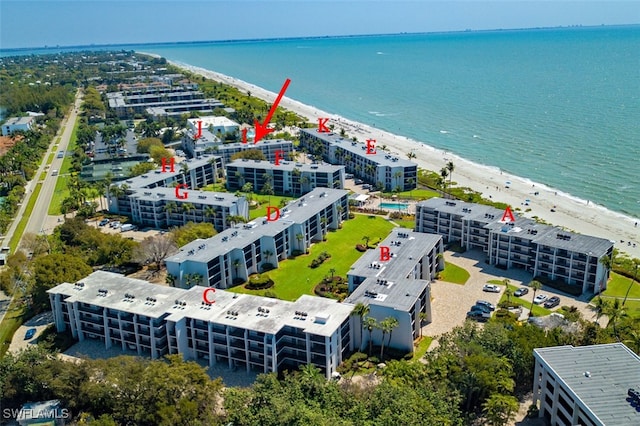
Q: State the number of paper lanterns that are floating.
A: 0